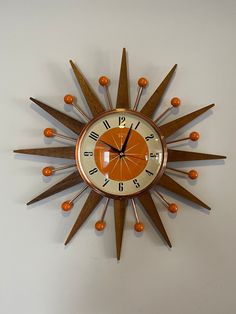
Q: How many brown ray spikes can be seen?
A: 12